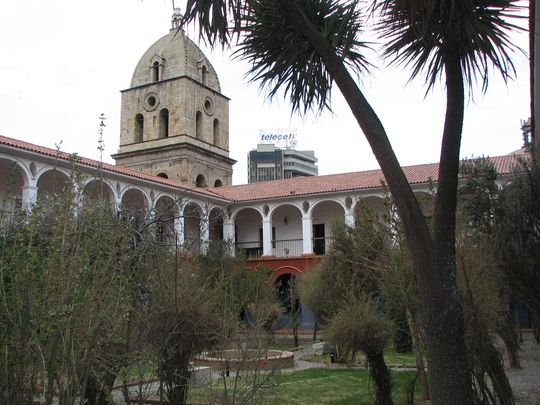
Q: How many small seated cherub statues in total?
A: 0